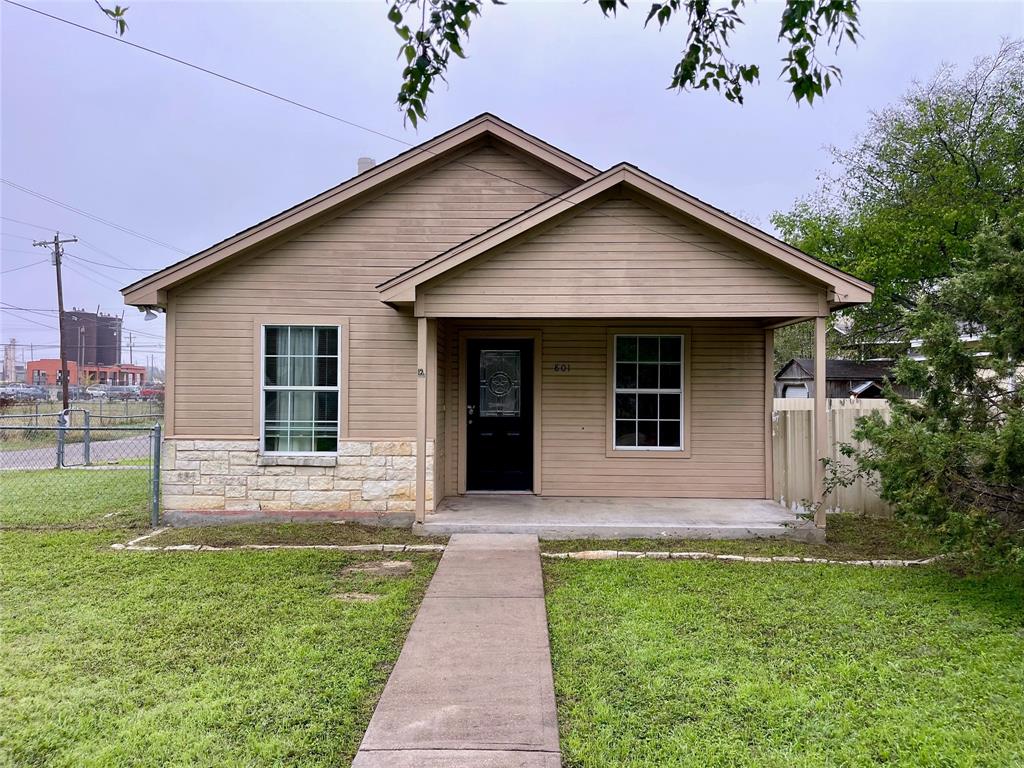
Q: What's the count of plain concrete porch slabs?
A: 1